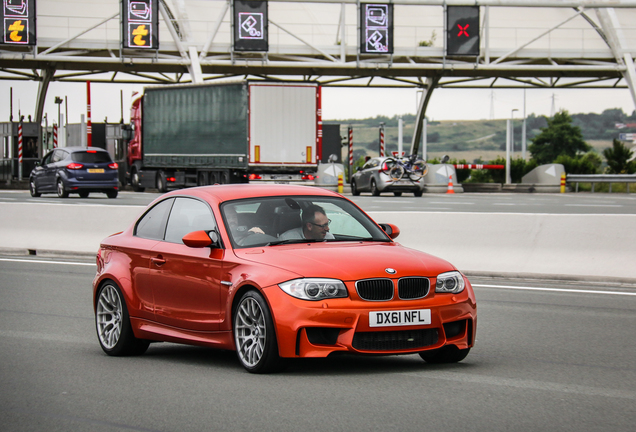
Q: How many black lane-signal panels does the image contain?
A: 5